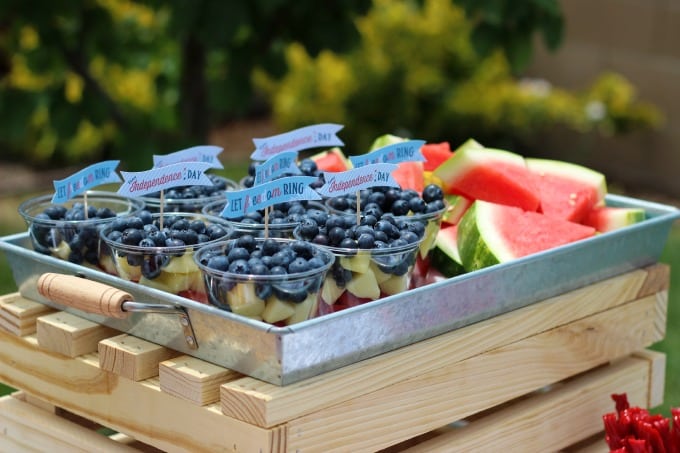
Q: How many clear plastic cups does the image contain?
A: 8